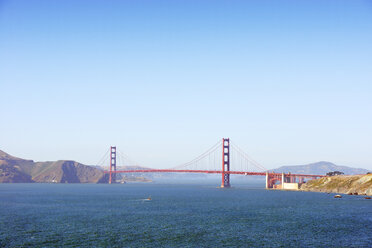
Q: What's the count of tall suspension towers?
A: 2